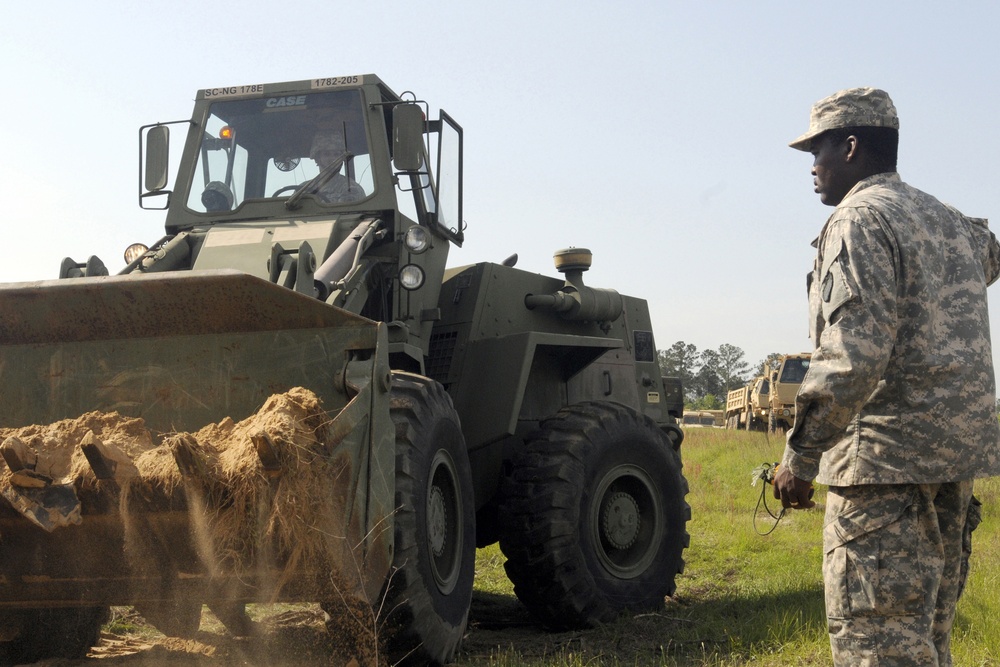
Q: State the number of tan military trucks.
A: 2